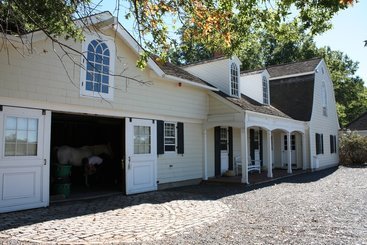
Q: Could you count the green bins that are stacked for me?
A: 2